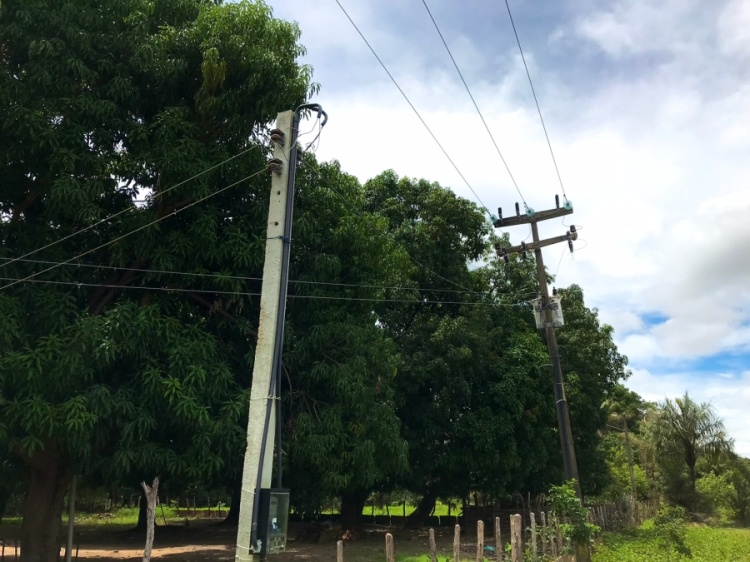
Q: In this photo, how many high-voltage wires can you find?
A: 3